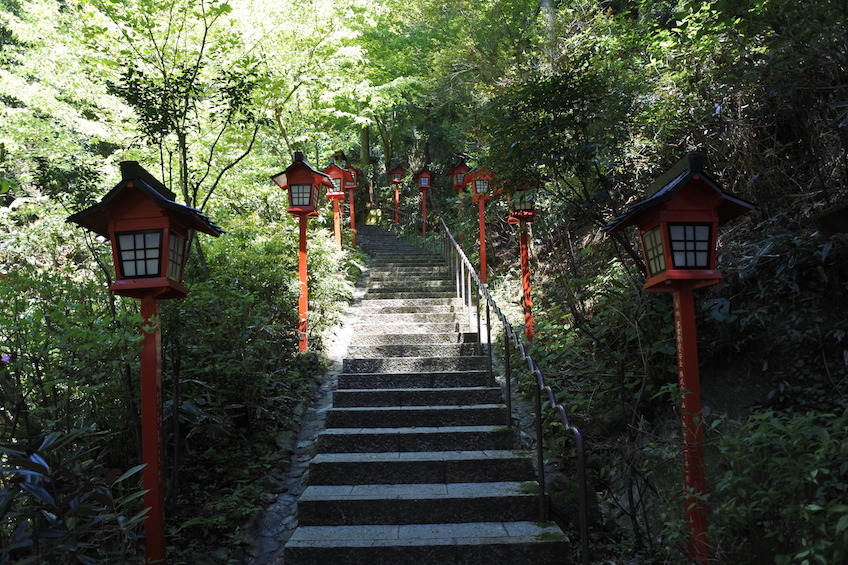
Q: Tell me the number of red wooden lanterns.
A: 10